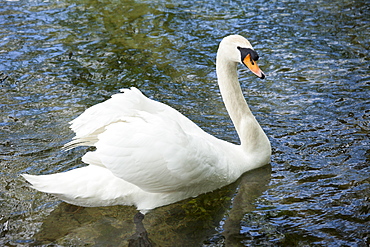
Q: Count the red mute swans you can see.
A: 0